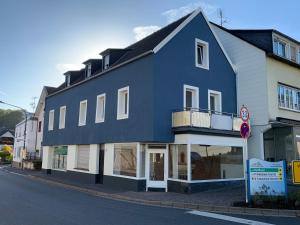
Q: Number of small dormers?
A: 3